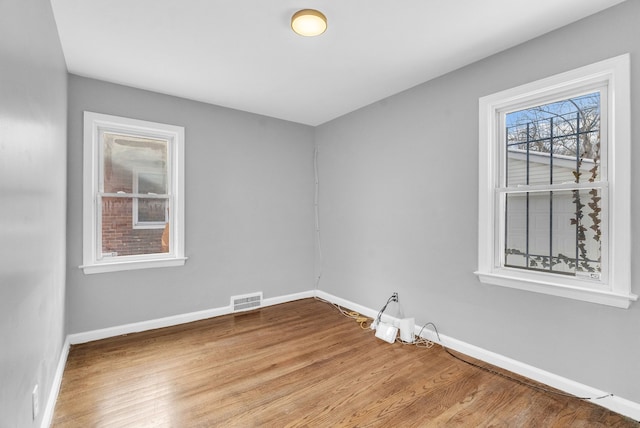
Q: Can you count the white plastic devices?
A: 2